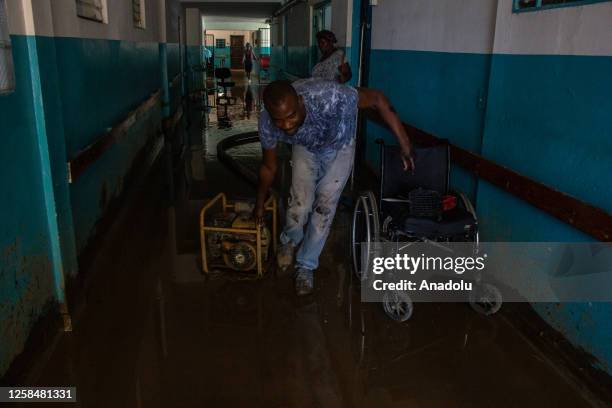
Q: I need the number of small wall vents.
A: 2